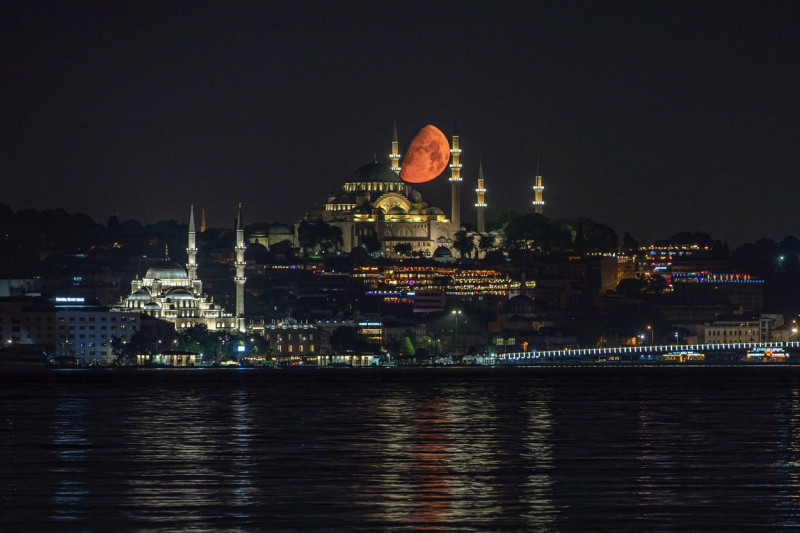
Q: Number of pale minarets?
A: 6